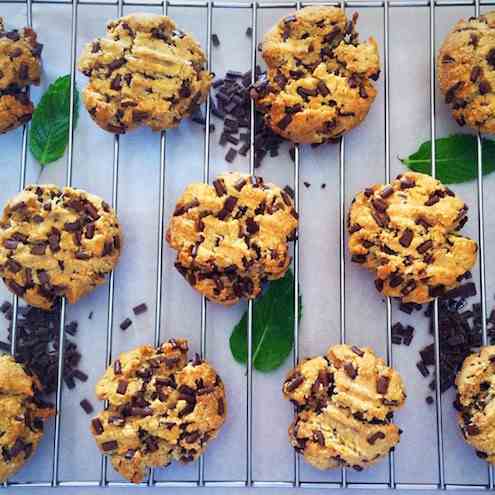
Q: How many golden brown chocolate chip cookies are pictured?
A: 11